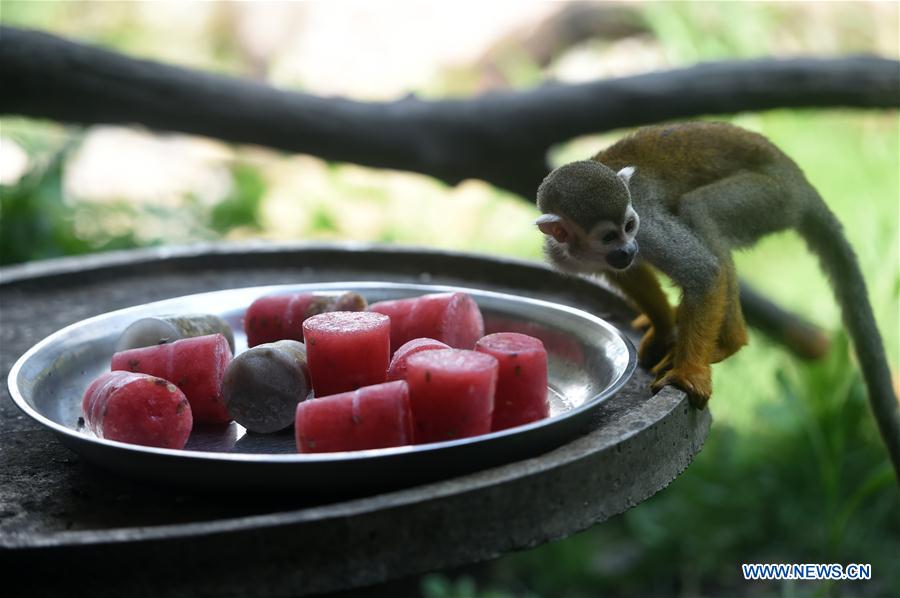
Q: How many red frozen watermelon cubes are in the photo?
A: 9